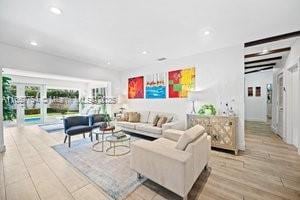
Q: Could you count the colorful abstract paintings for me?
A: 3